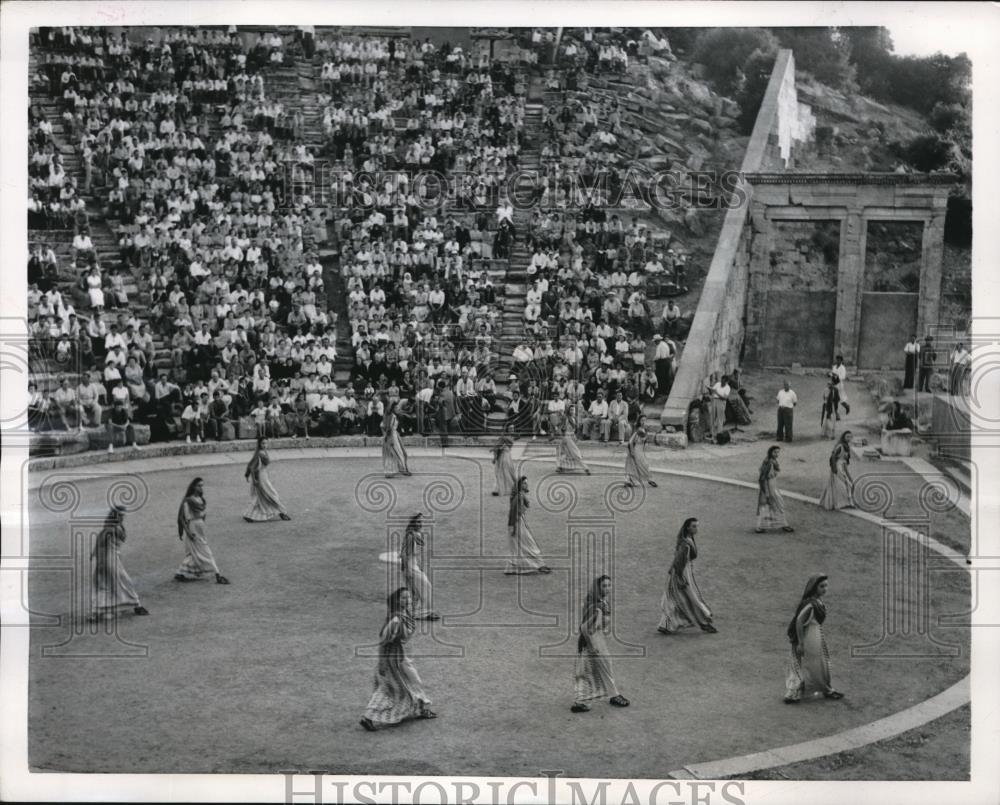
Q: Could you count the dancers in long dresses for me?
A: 15